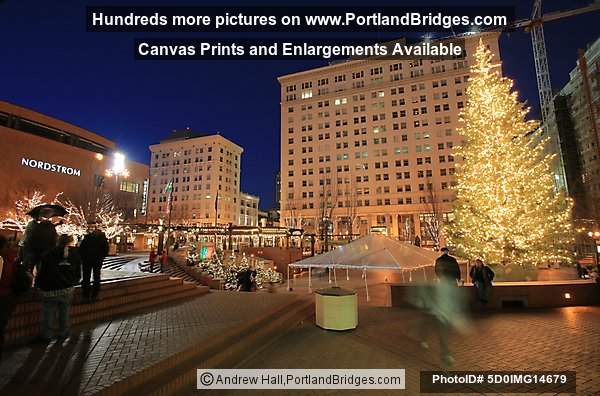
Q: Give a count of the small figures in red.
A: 2